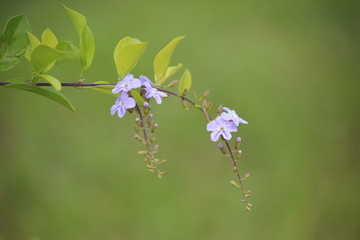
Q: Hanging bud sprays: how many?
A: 2